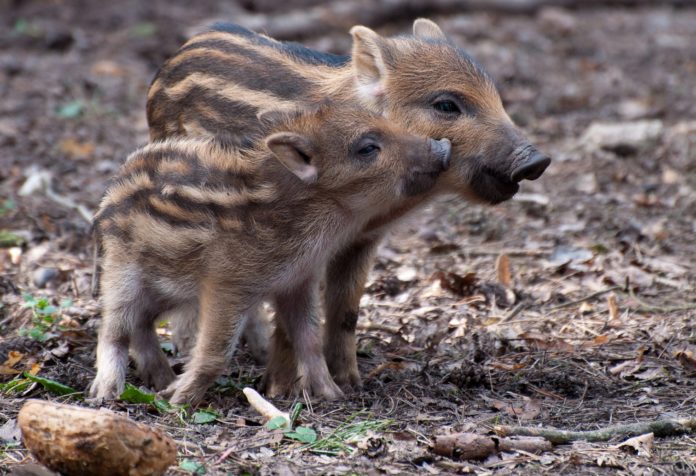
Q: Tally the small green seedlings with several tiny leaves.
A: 1